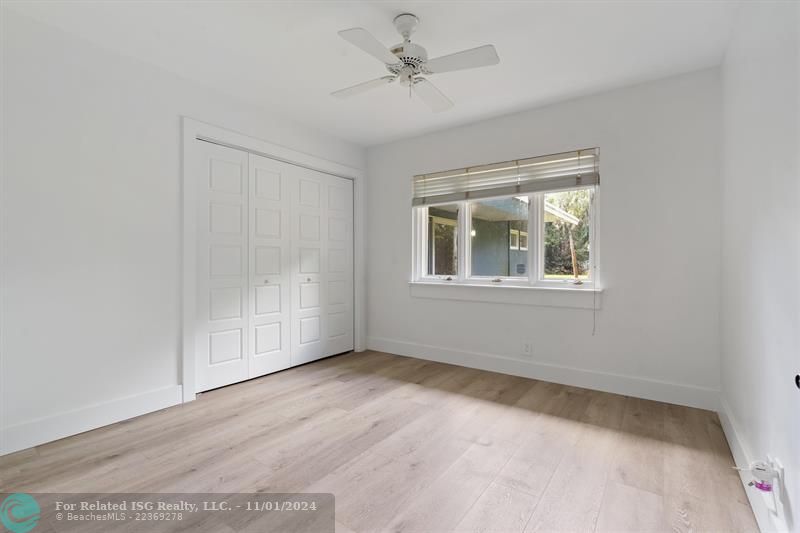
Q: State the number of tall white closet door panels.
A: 4